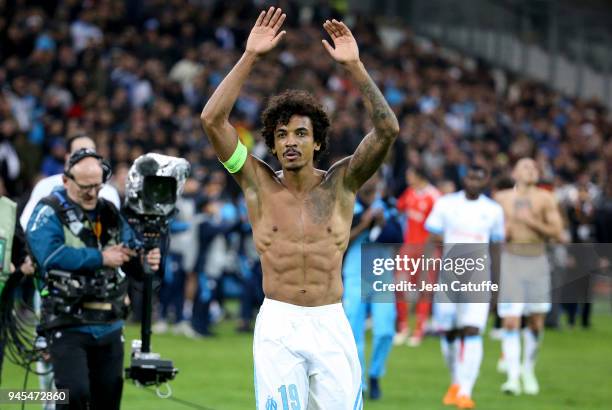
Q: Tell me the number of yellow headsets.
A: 0